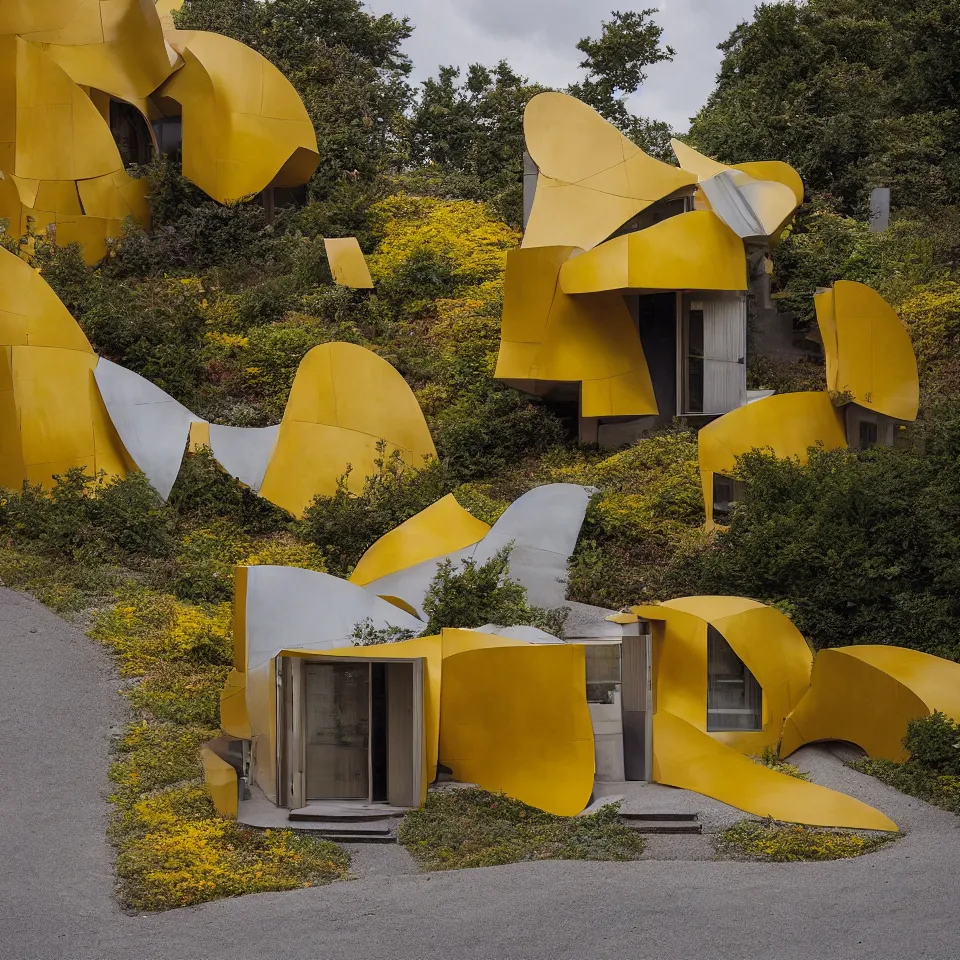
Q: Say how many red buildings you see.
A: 0